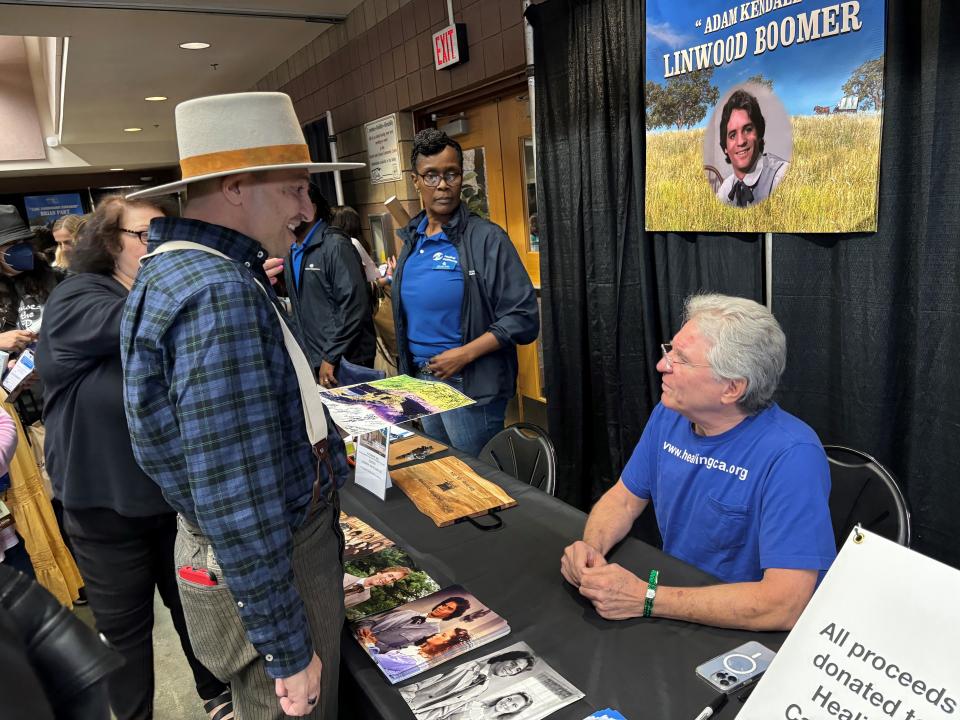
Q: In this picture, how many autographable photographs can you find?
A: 4